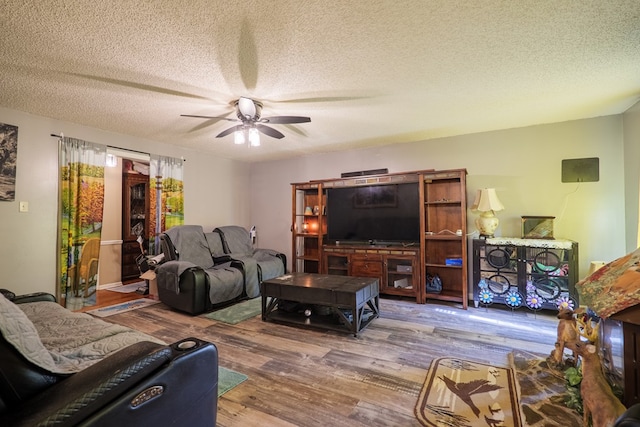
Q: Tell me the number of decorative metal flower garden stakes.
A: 4